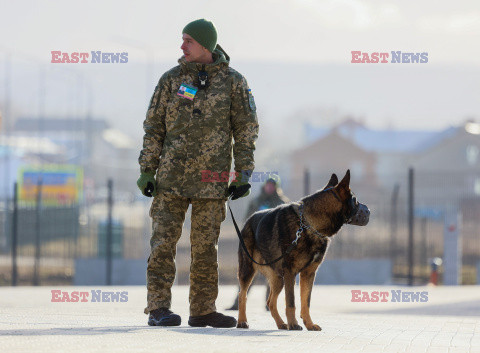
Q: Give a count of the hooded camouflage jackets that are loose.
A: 1